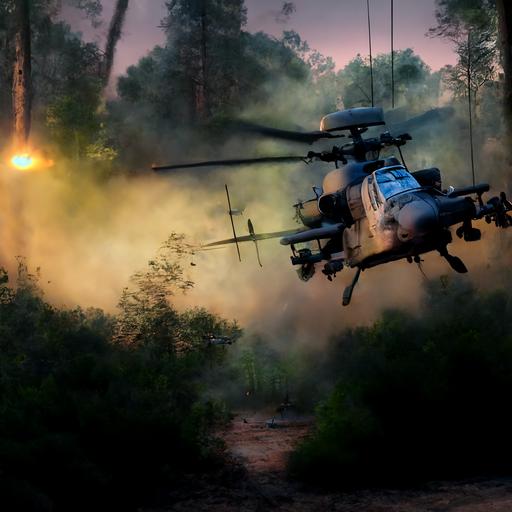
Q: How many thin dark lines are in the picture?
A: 3